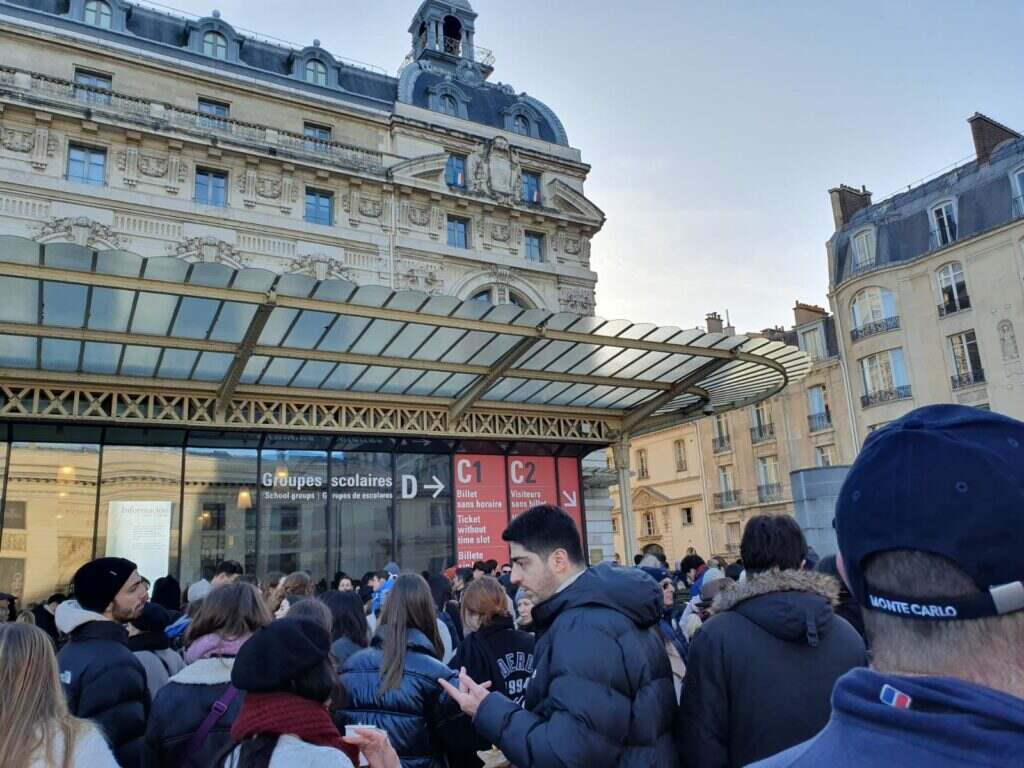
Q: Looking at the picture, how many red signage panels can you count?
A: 3